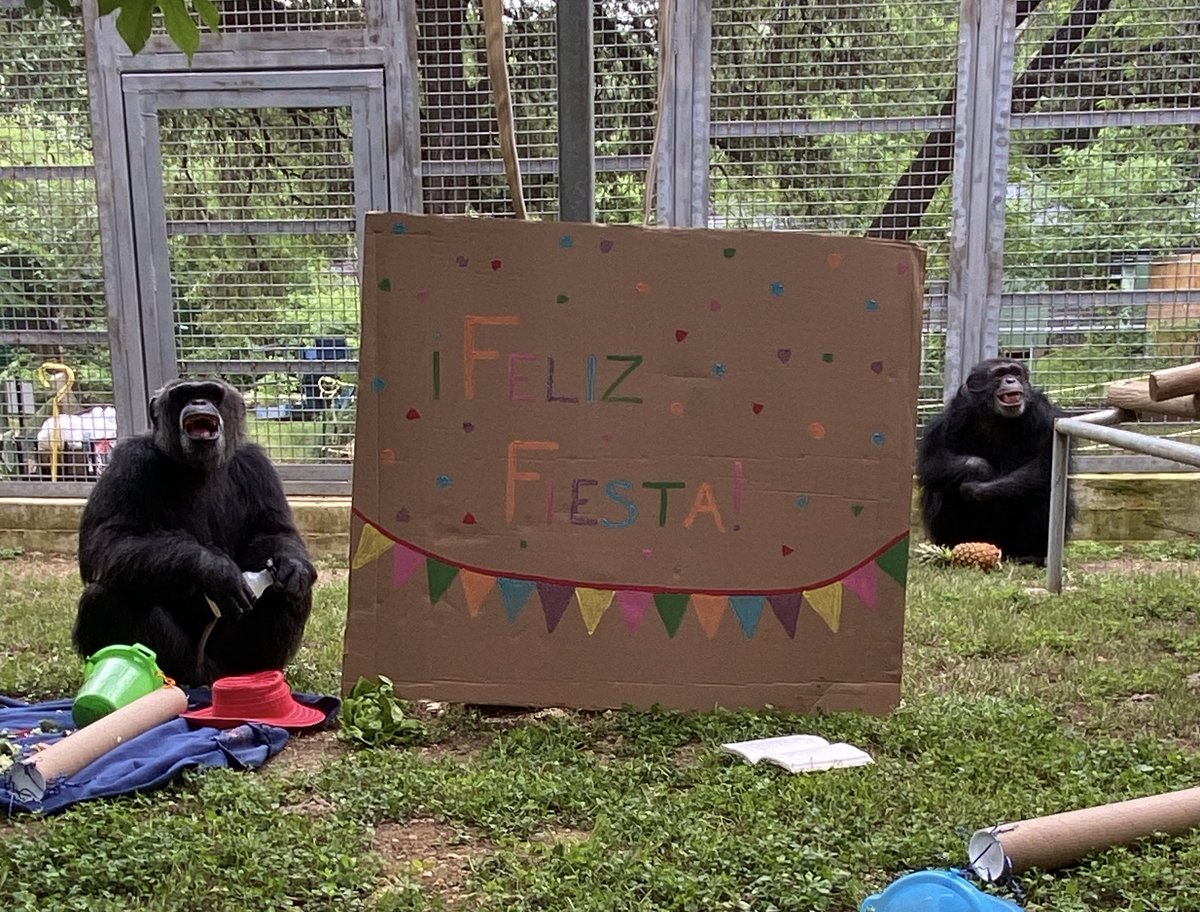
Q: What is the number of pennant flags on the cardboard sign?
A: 15